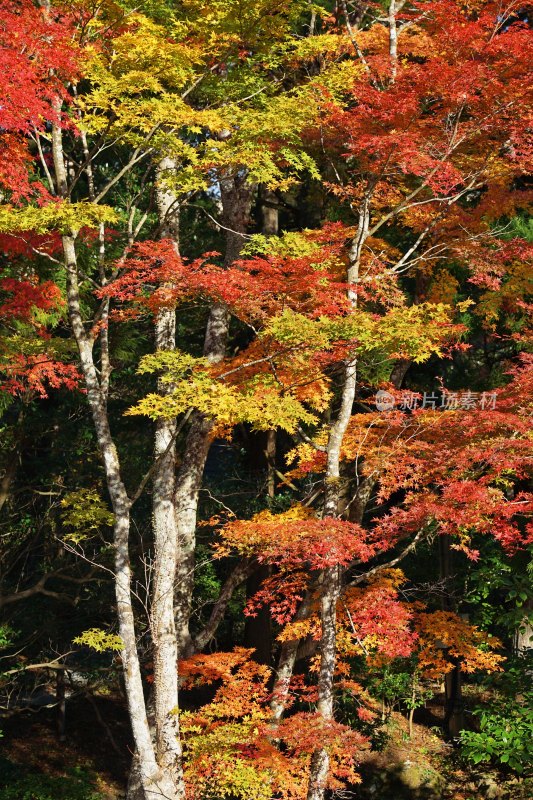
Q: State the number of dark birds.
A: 0